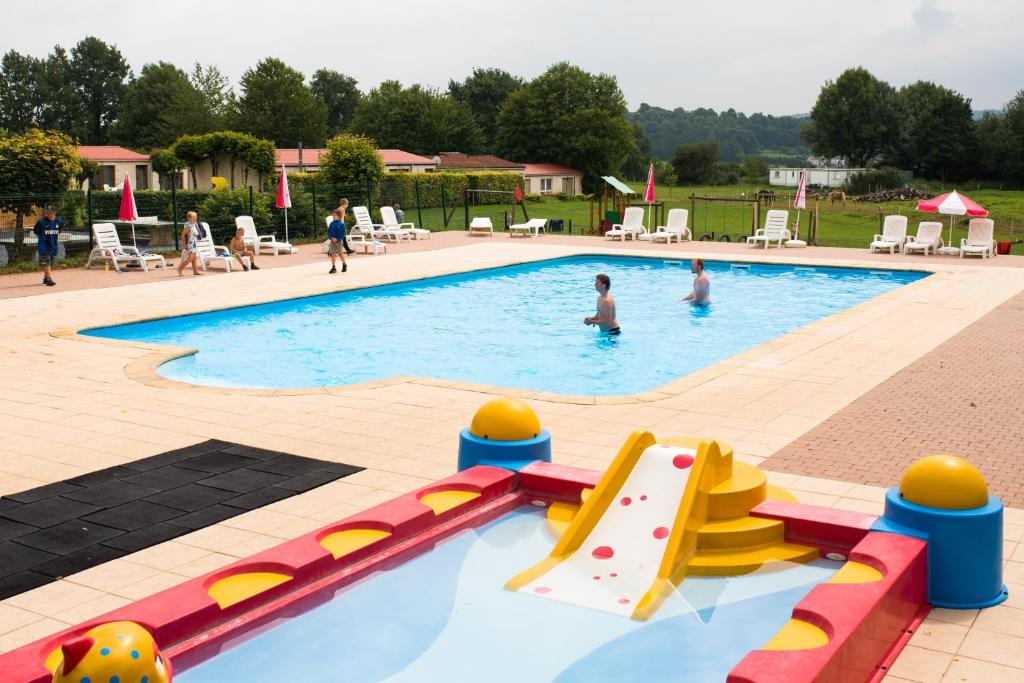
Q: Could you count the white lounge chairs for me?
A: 14